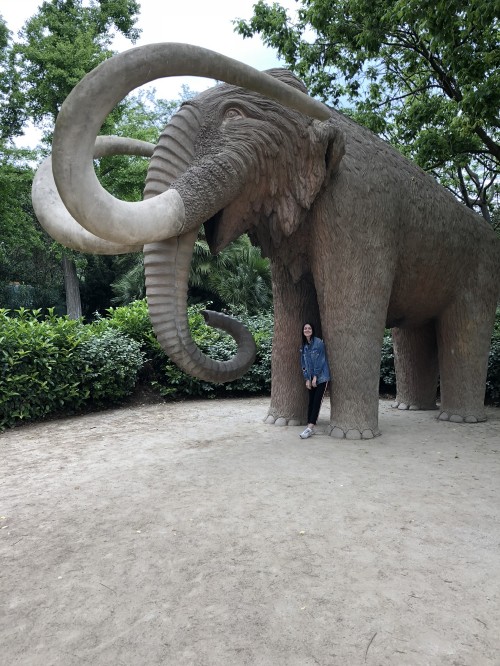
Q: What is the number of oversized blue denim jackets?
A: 1